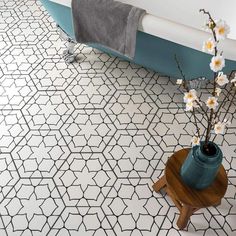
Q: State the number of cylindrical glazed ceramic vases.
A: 1